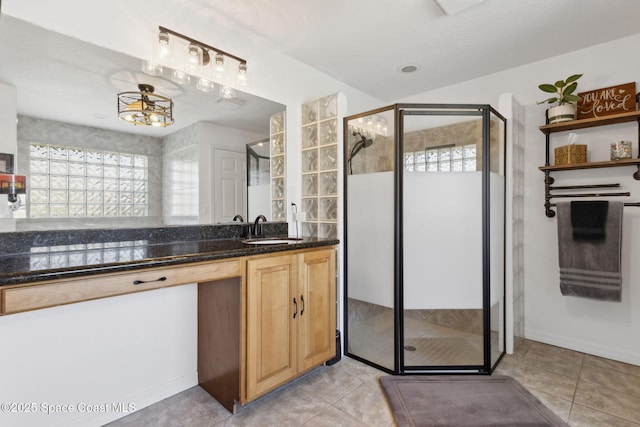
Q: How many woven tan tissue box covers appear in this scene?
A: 1